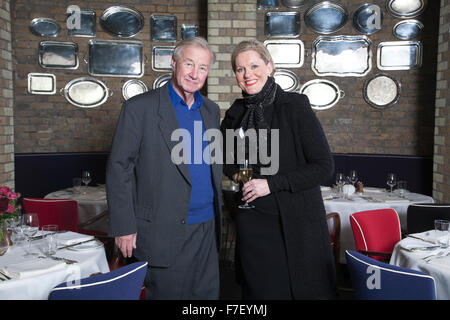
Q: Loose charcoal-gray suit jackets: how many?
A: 1